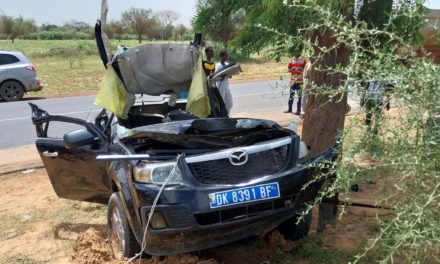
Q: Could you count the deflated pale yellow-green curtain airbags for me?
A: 2